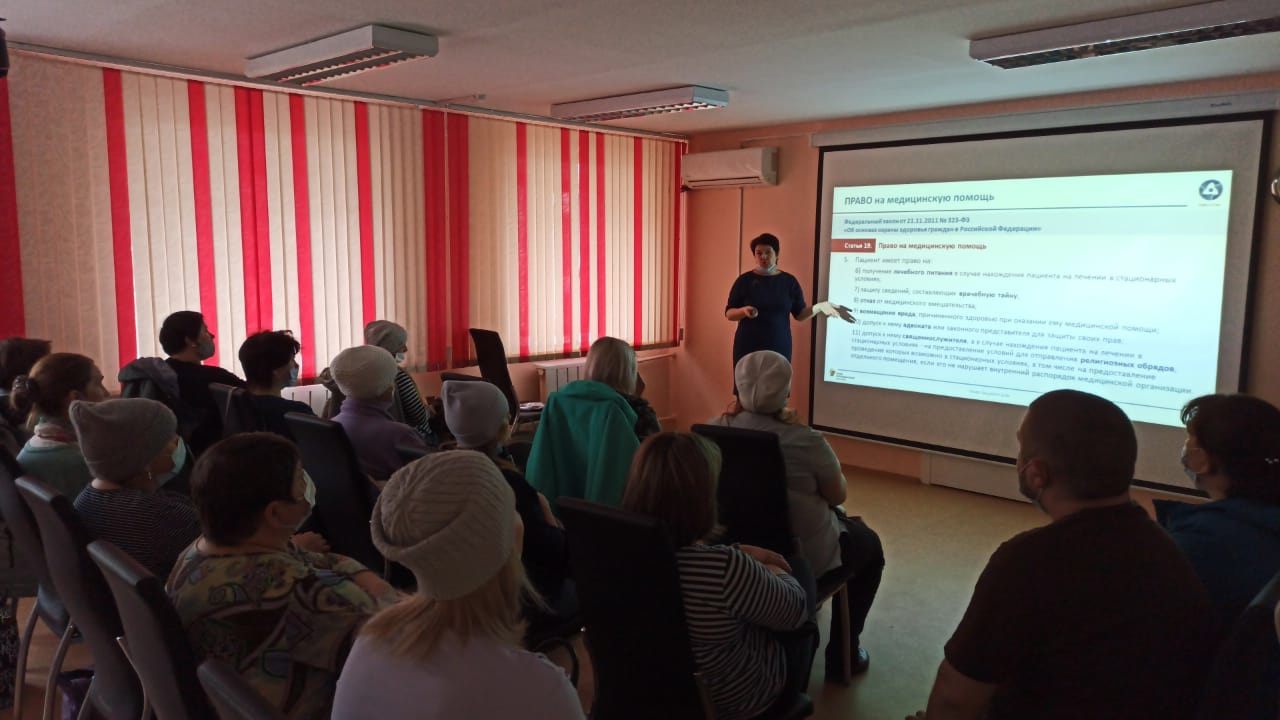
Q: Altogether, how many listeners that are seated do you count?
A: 15